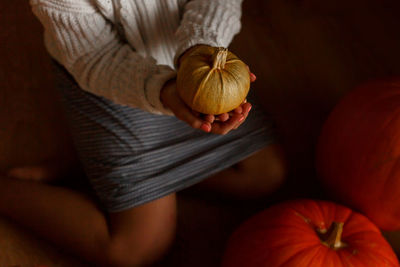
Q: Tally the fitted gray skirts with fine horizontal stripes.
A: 1